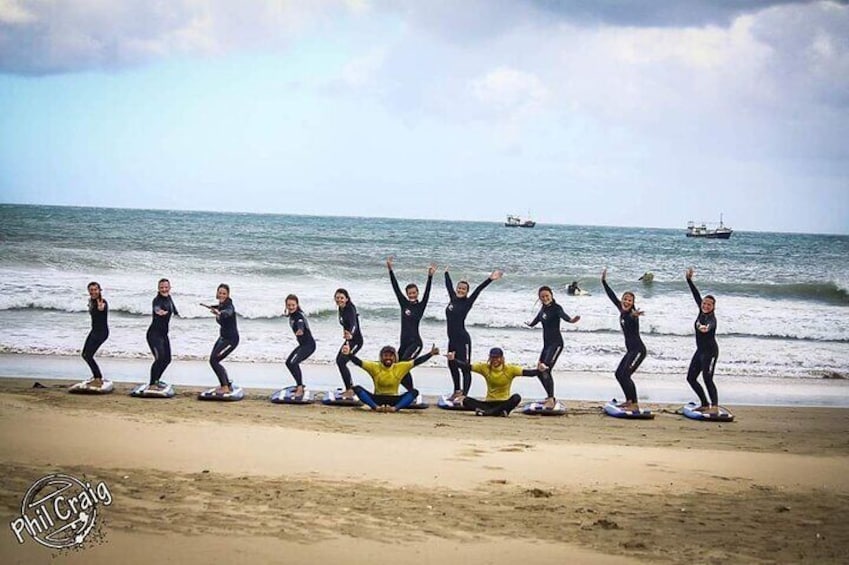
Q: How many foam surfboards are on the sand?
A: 10